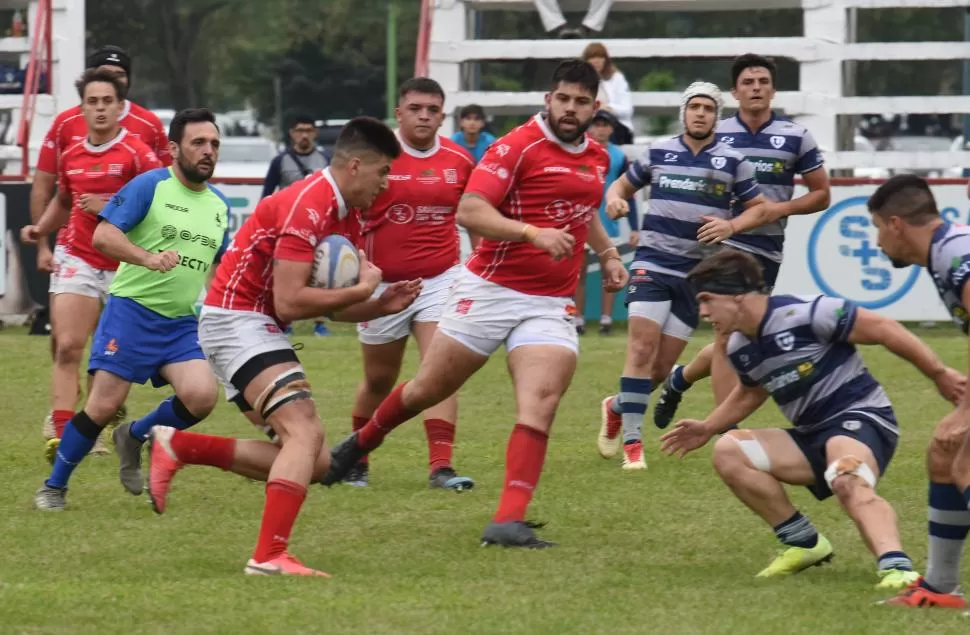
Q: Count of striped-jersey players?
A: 4